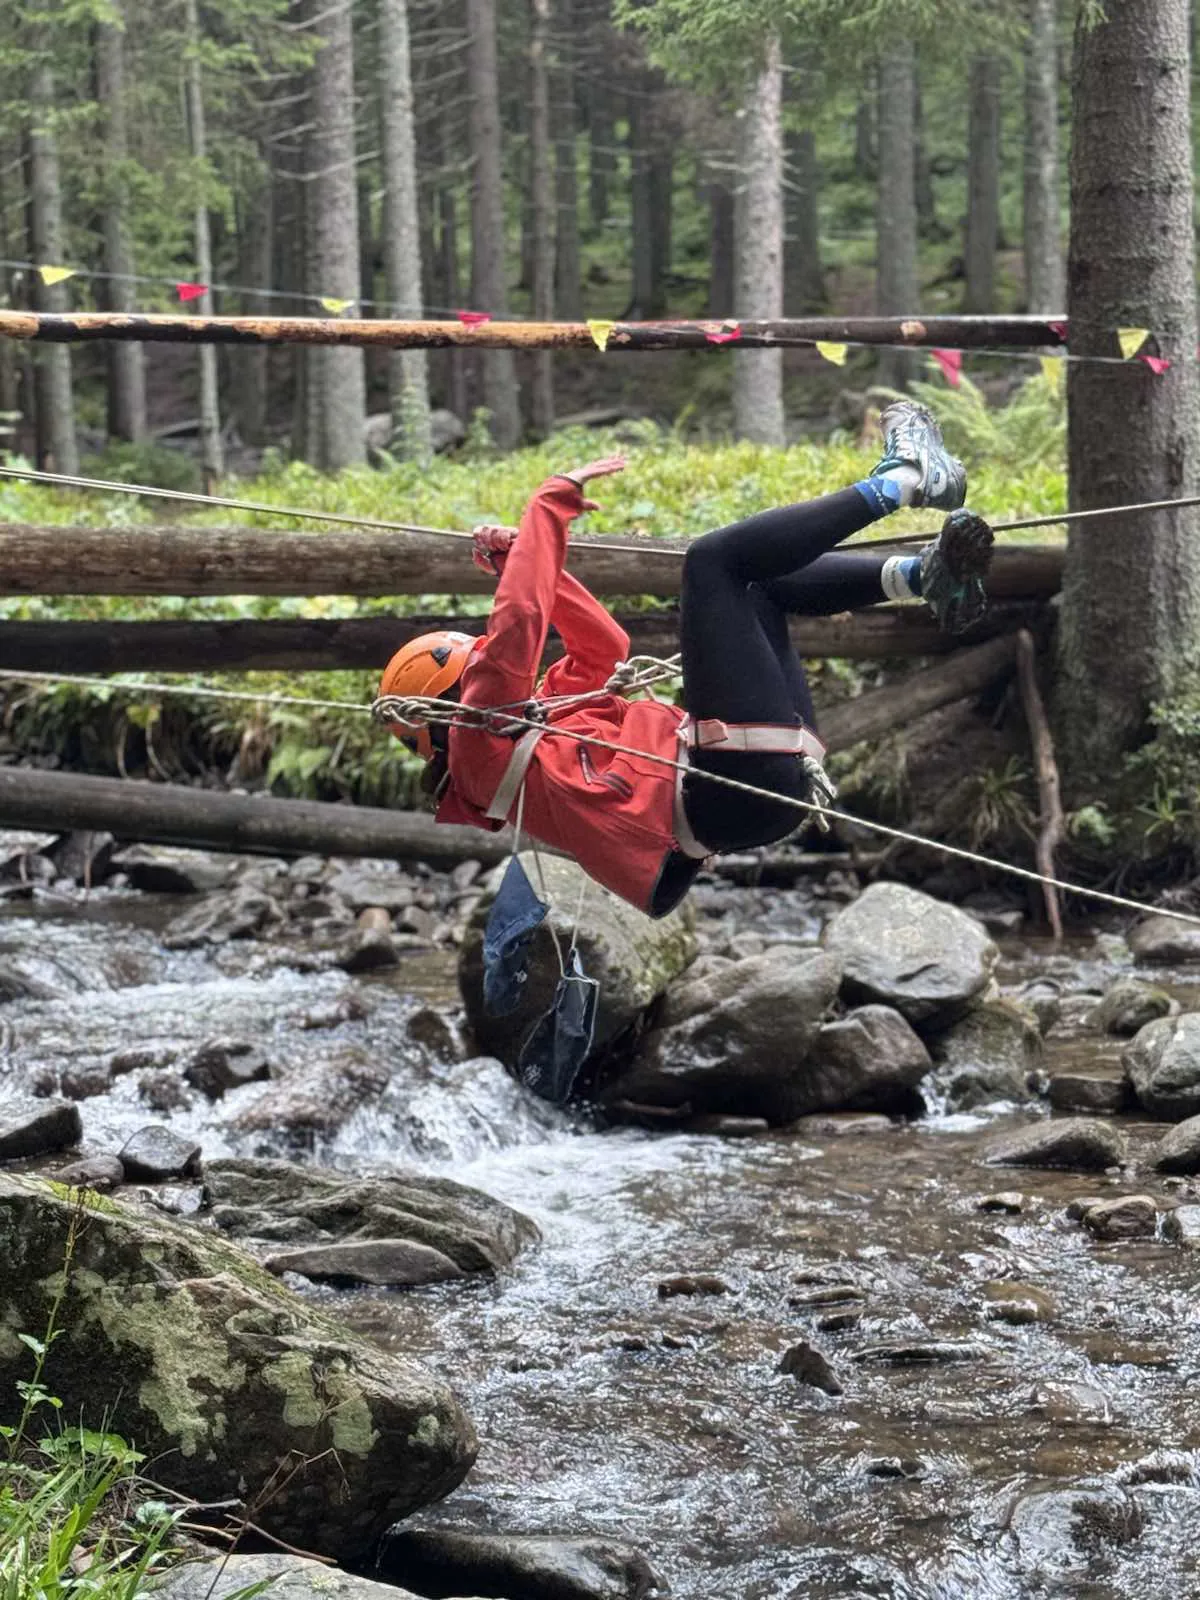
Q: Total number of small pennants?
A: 12